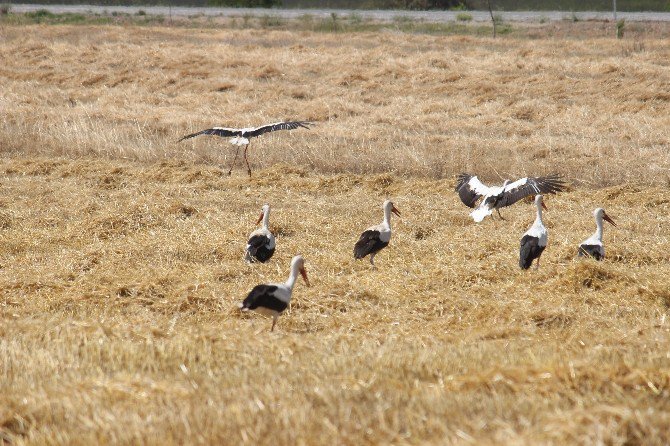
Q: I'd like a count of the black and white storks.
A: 7